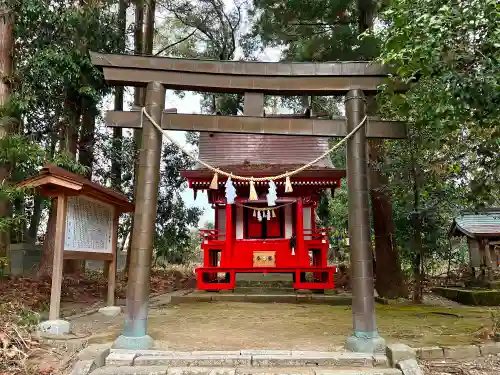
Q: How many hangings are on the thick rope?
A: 5